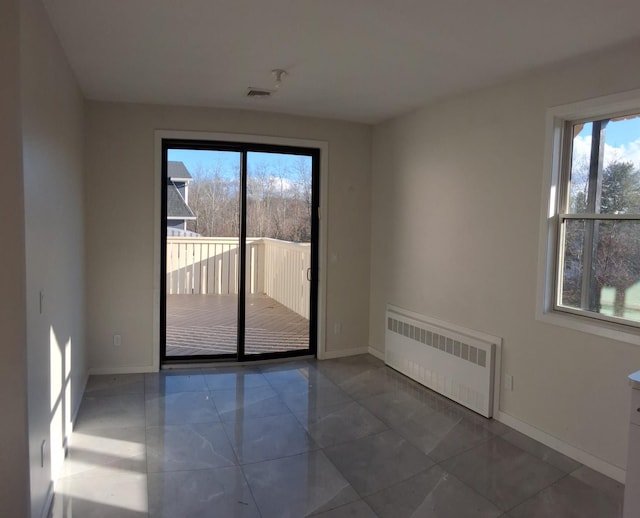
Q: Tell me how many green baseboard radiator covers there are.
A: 0